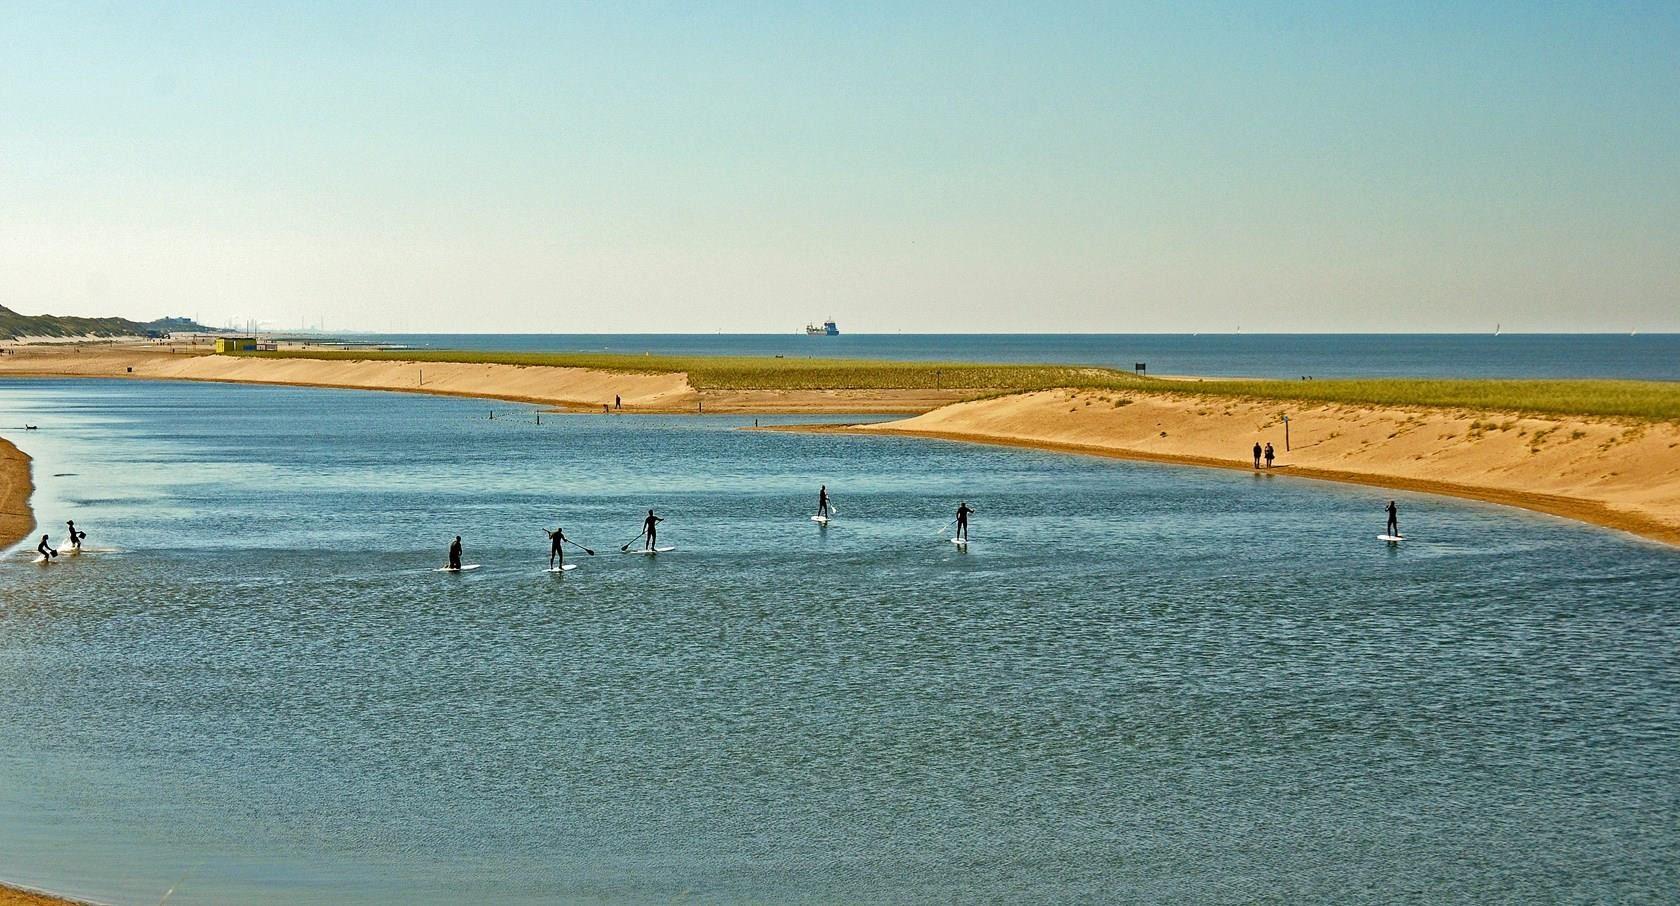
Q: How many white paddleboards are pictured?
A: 6